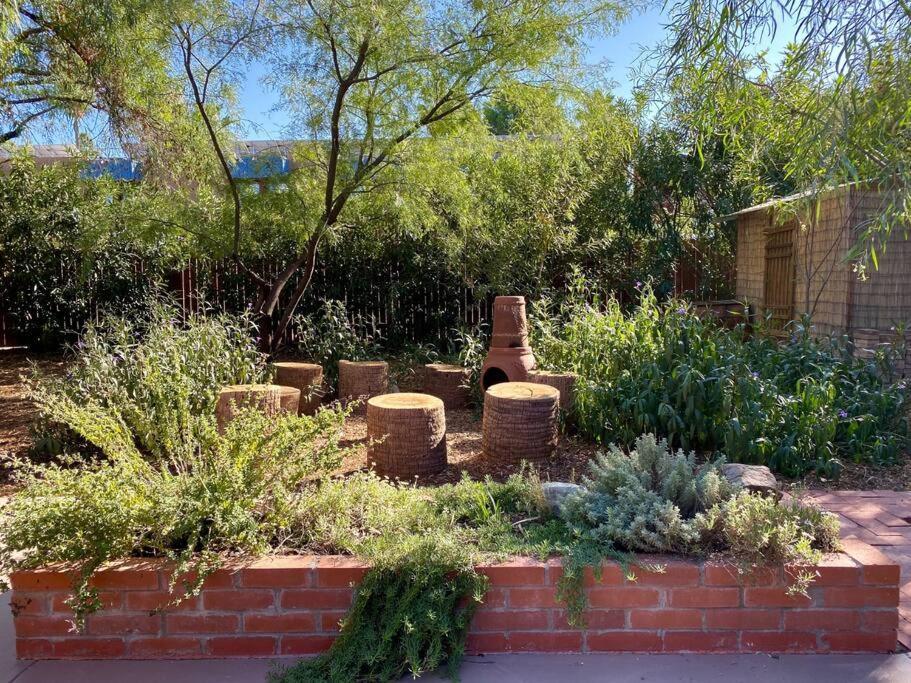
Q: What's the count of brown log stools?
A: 8